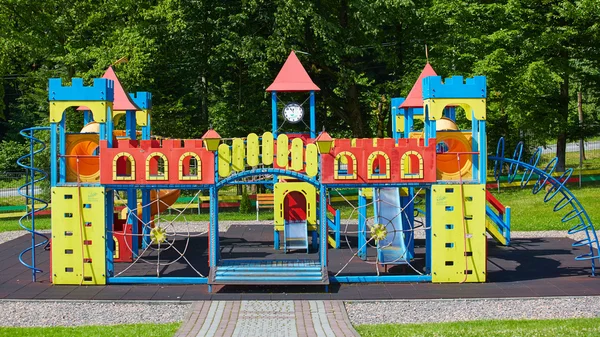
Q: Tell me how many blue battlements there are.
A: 4